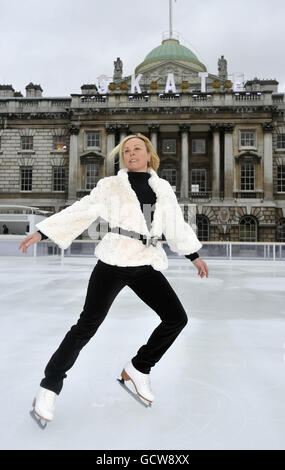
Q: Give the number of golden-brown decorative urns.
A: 6